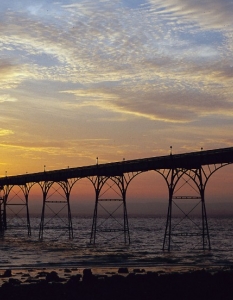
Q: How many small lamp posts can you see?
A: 8